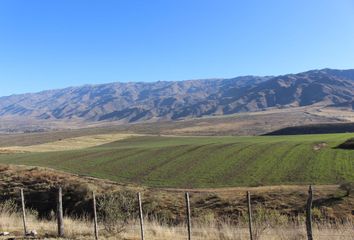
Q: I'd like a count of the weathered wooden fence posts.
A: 7